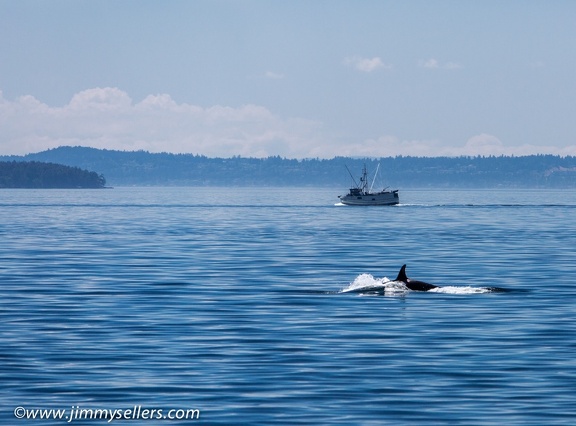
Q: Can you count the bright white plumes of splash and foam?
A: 2